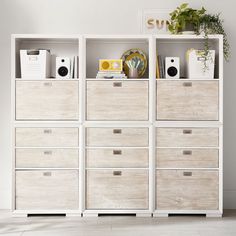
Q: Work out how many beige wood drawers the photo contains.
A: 12